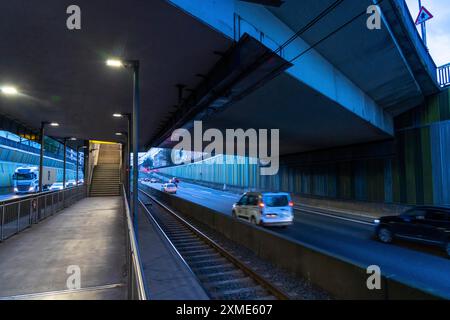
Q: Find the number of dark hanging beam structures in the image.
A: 1